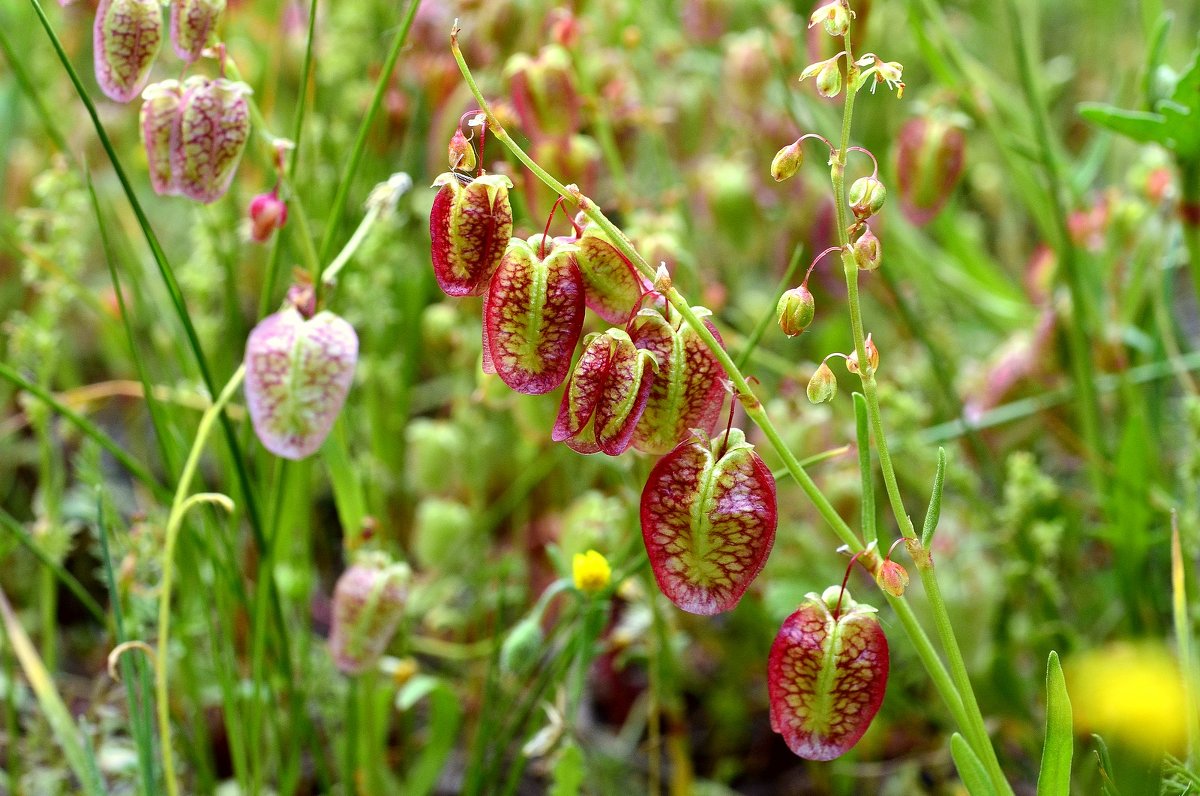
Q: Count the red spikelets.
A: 7